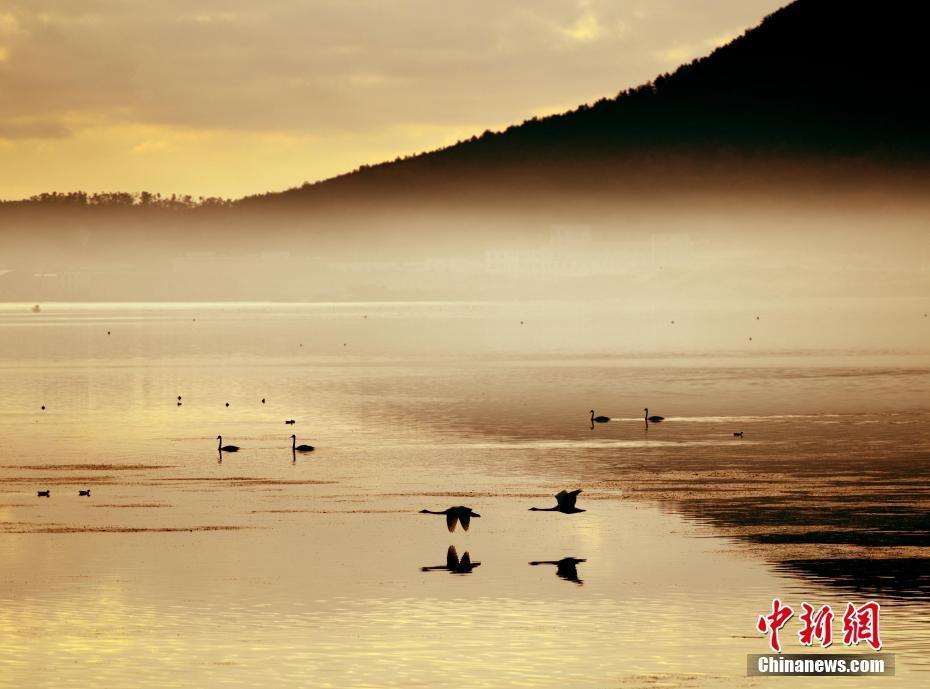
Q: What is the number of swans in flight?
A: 2